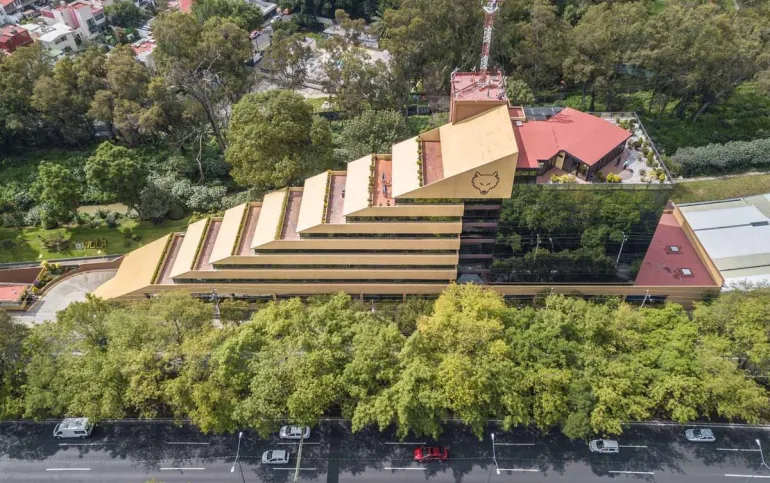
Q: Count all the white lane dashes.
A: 14